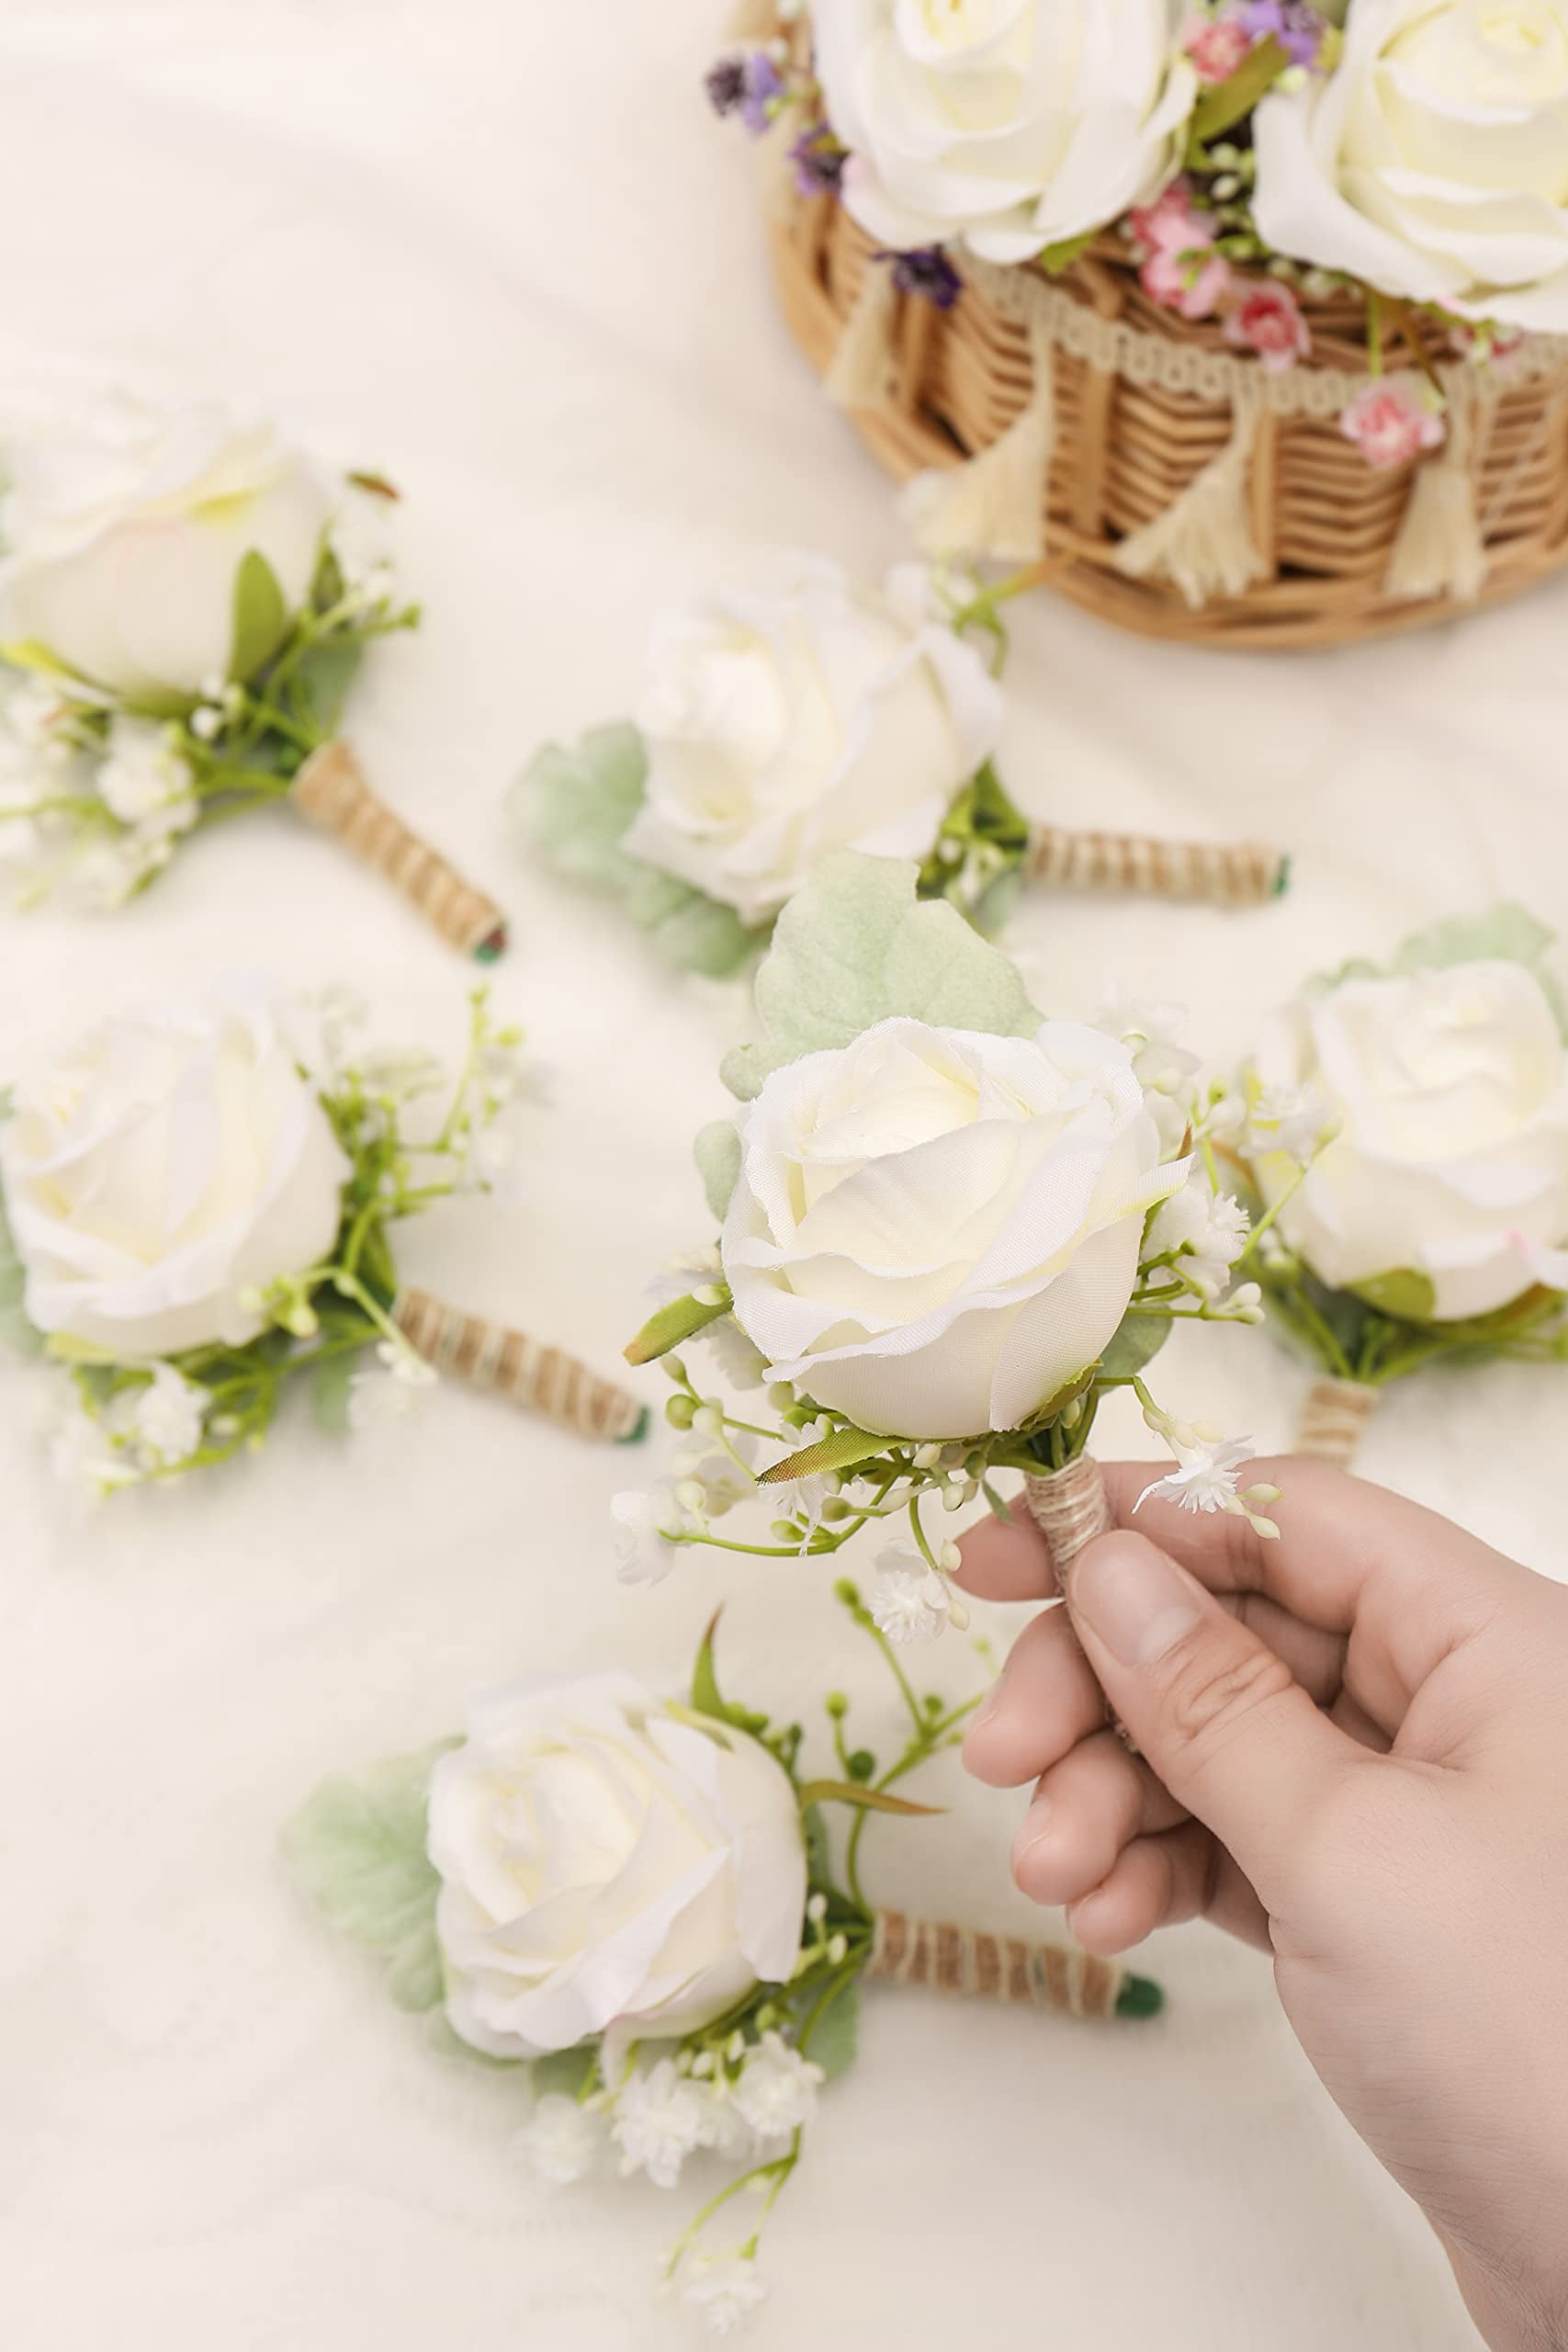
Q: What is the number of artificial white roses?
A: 8